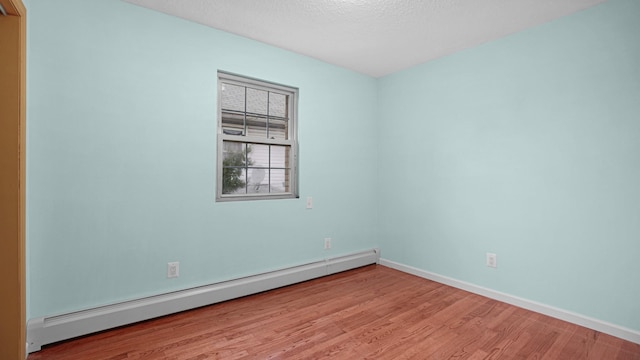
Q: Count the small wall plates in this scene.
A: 4